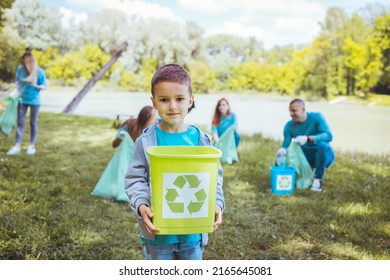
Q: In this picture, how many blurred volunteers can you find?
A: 4